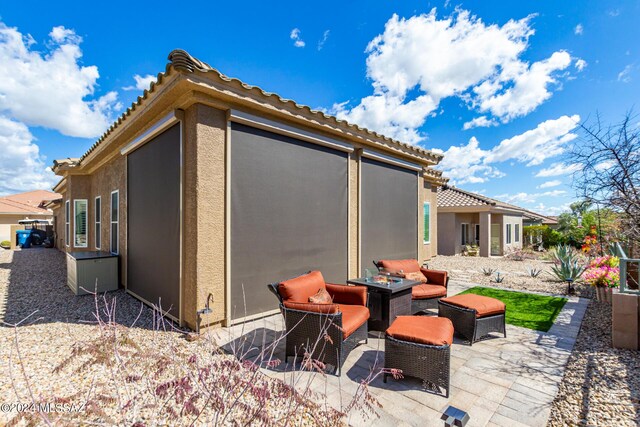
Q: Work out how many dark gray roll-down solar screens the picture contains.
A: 3